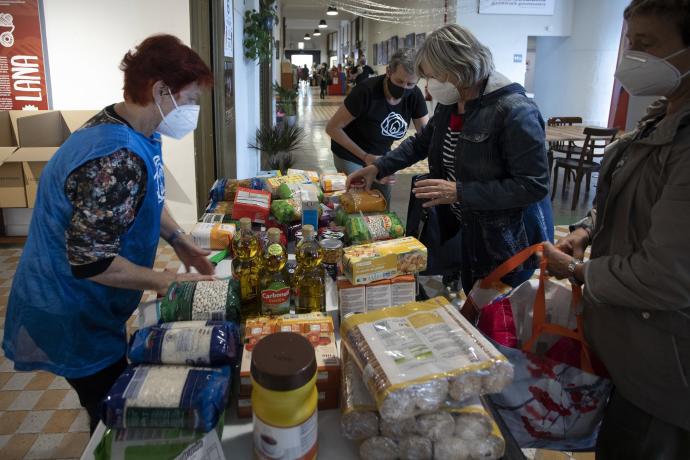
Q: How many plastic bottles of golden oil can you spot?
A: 3